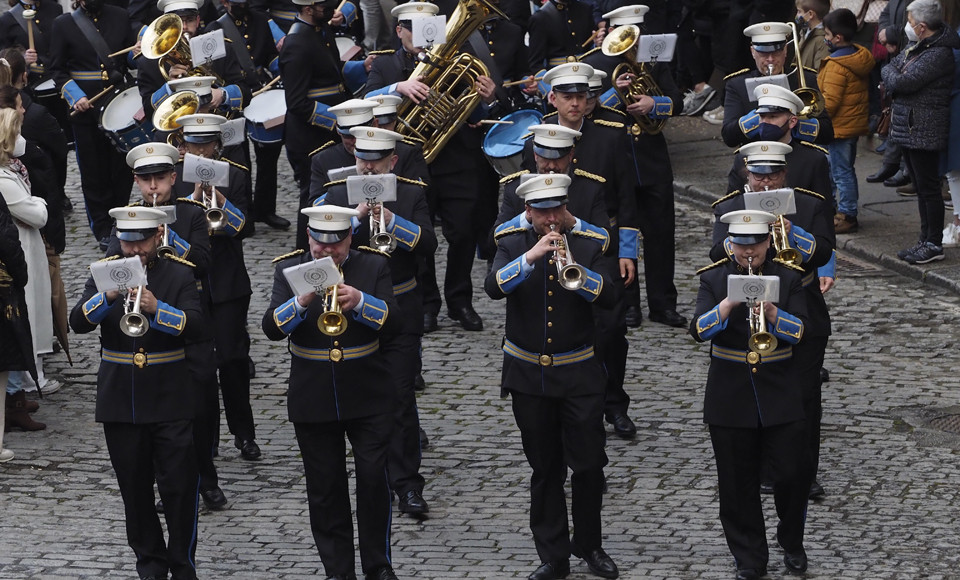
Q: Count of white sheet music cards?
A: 13